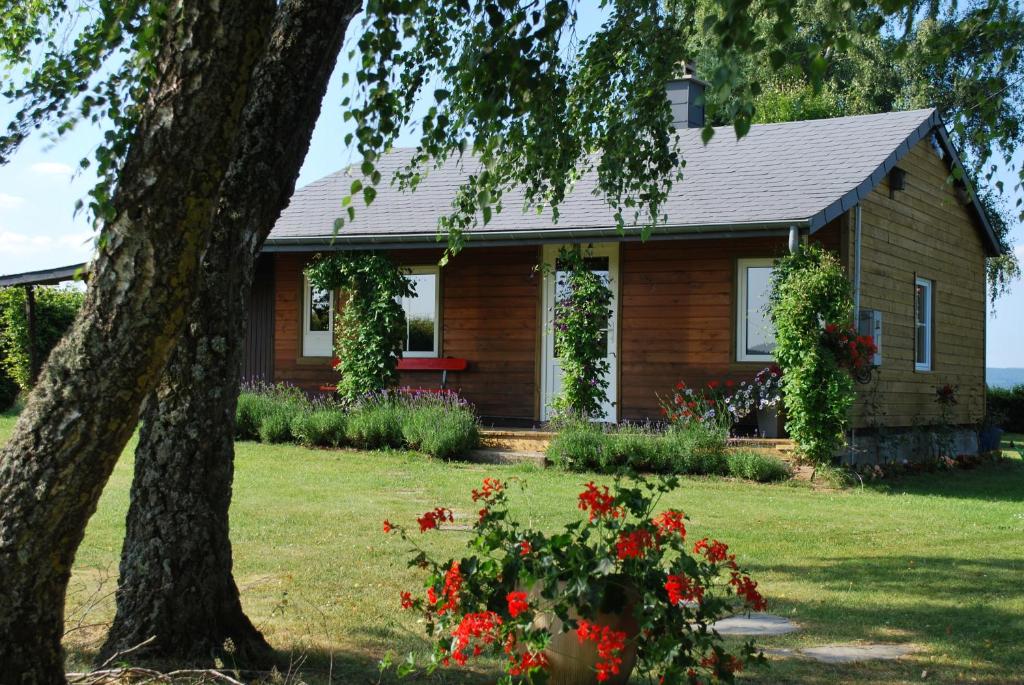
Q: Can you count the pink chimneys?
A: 0